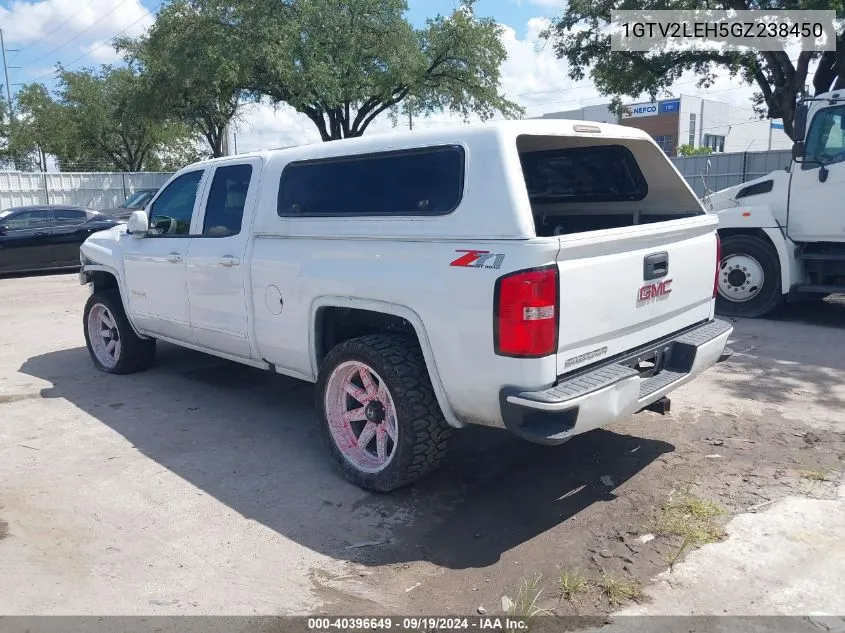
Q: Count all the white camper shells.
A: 1